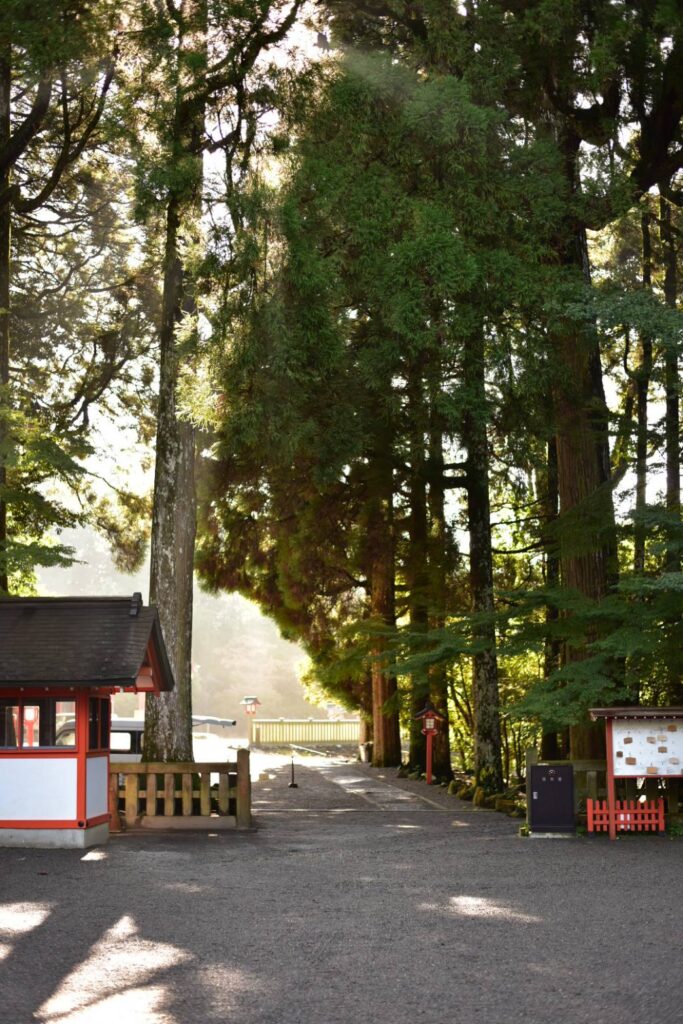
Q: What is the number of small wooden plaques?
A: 9